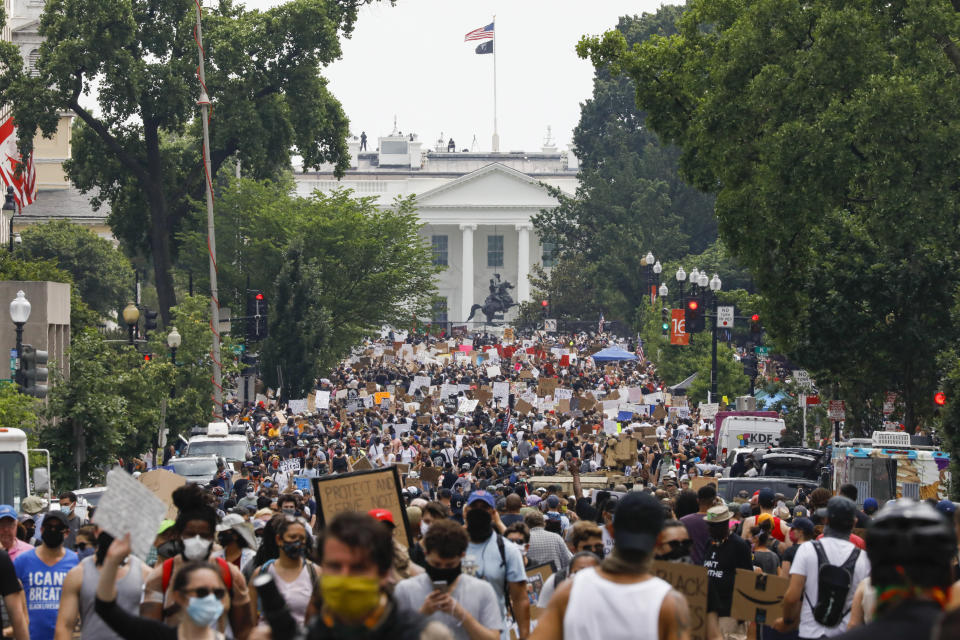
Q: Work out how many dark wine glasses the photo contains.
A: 0